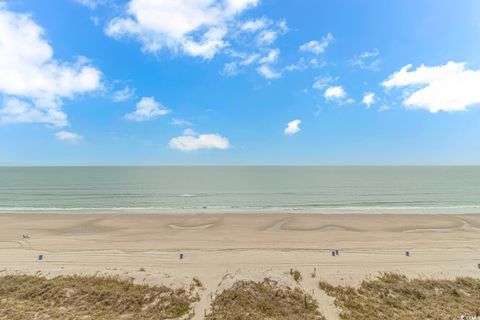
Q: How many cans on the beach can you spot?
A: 5